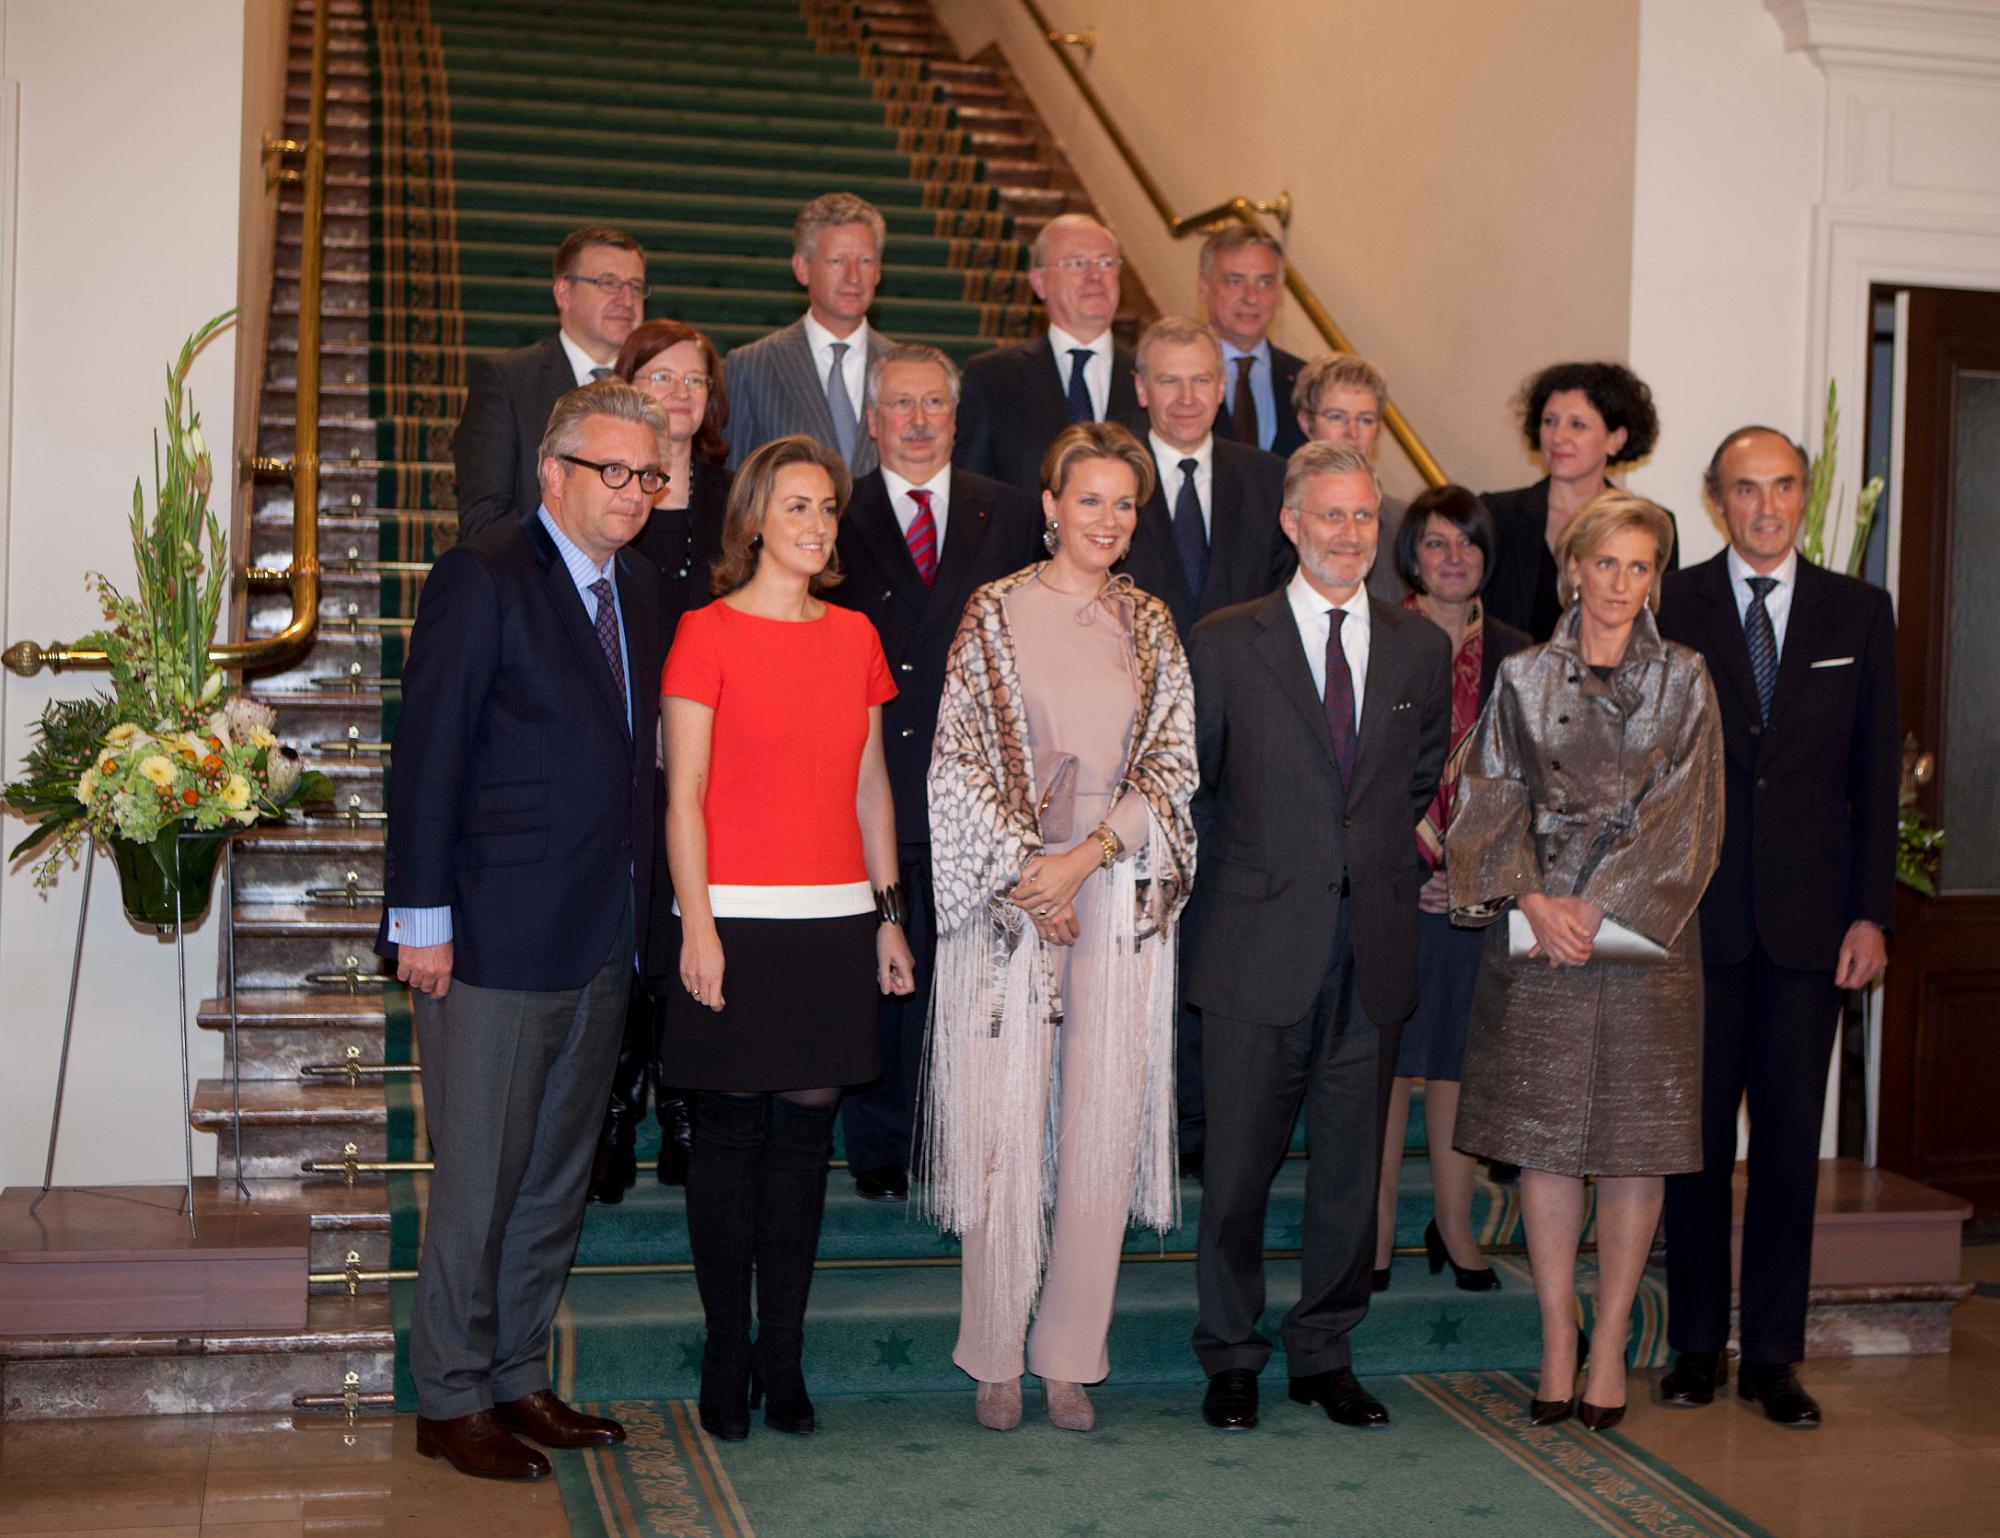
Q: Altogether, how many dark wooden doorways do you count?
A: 1